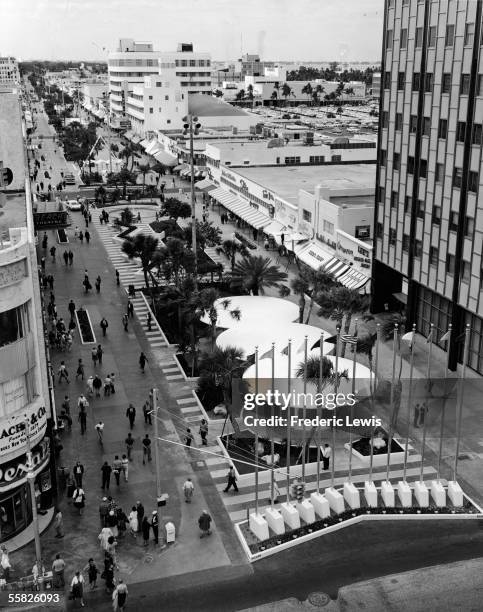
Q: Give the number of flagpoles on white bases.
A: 13